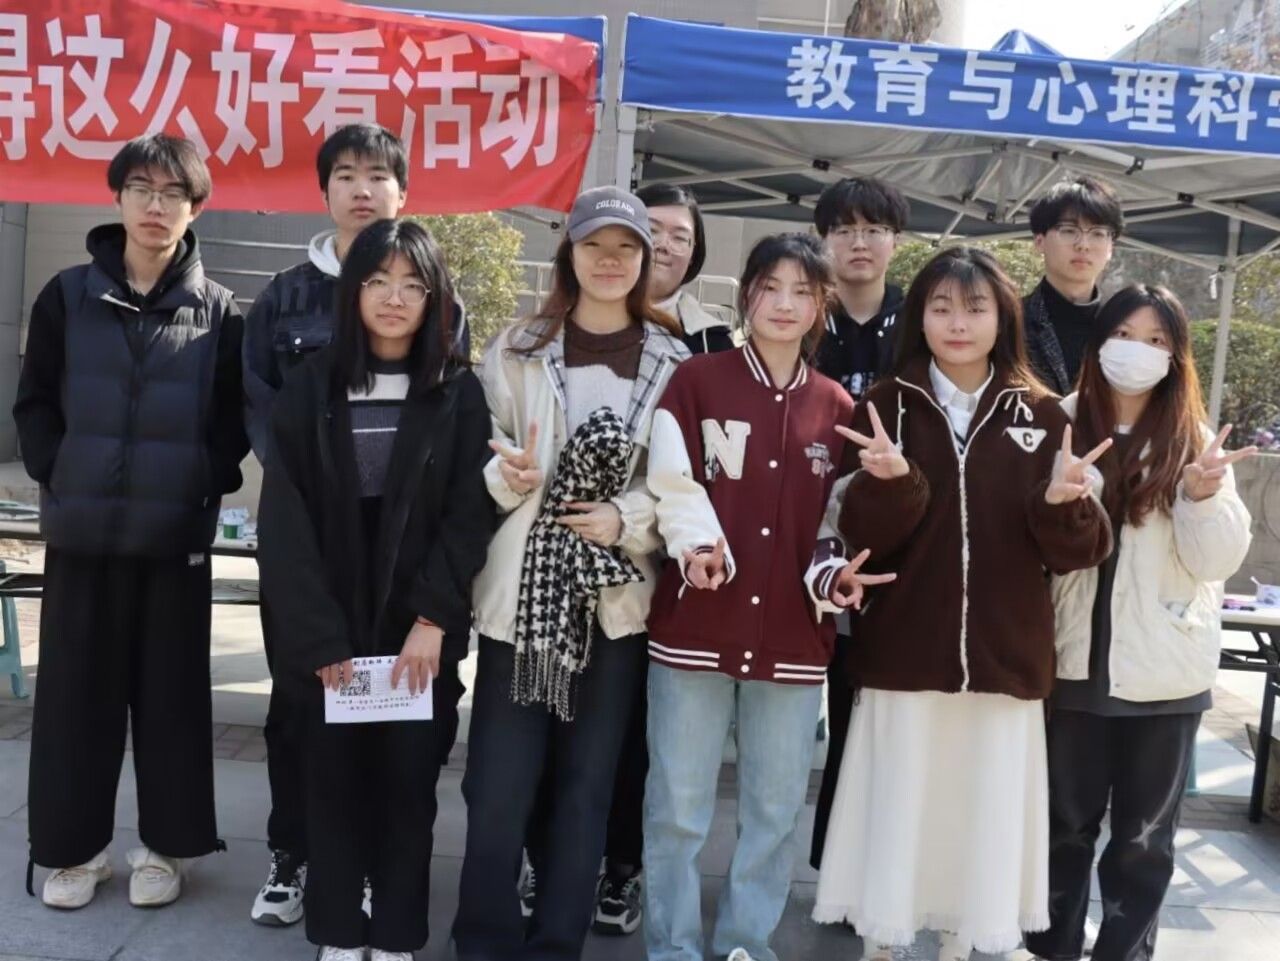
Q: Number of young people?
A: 10